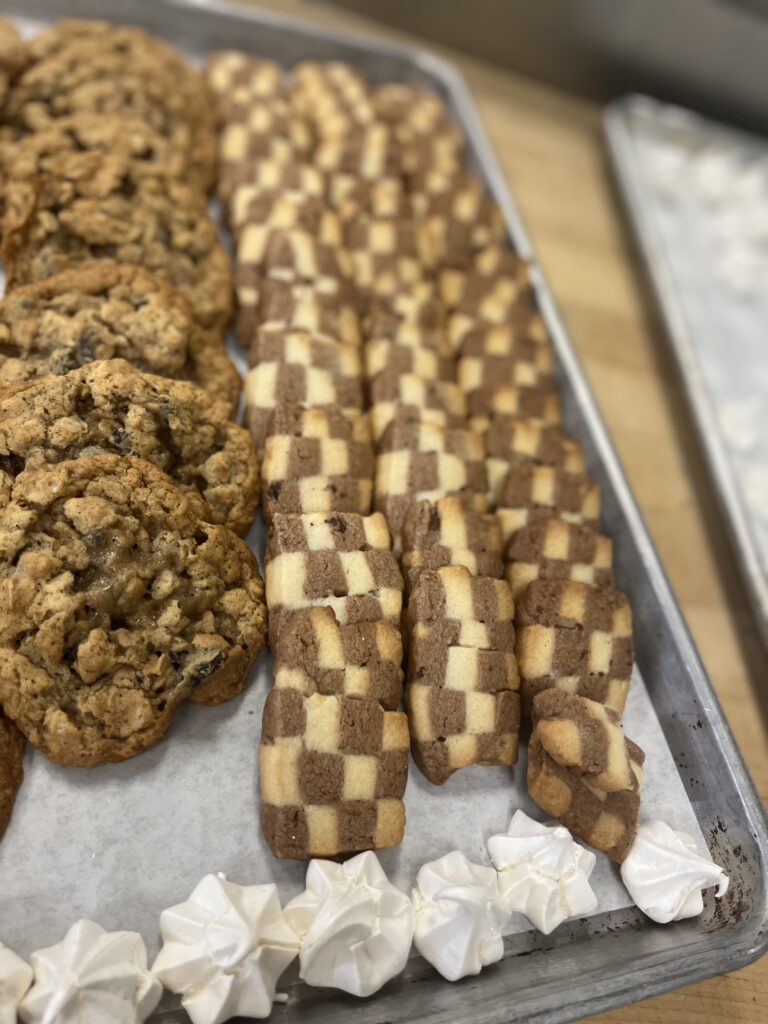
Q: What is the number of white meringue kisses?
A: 7